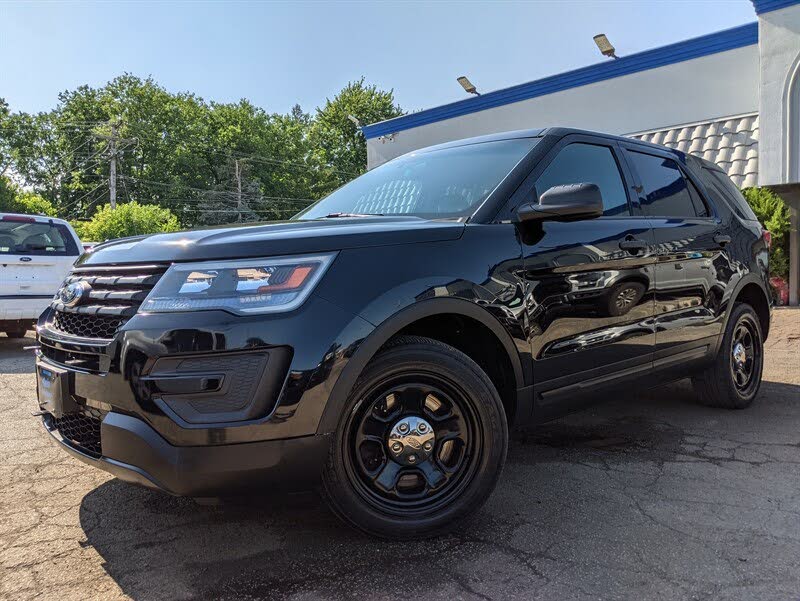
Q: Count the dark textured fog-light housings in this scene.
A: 1